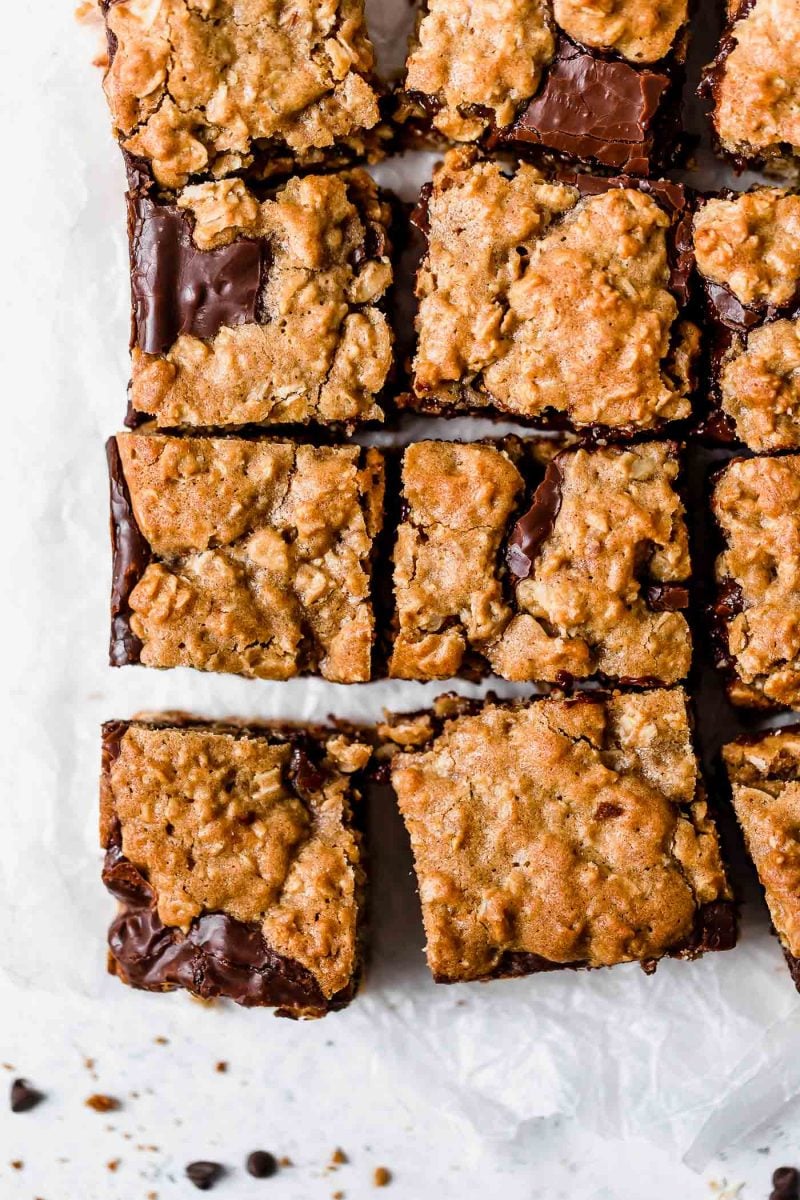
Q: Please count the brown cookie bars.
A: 12